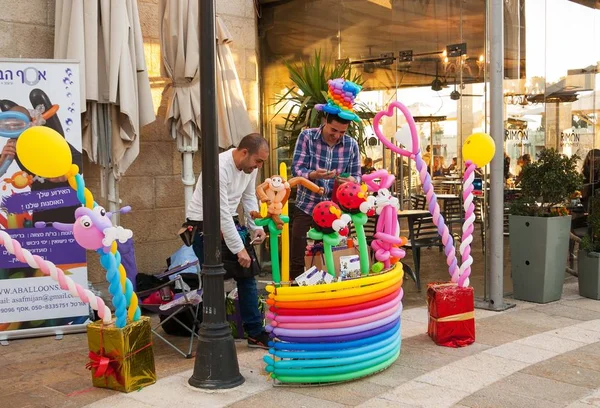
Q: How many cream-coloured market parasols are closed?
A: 3